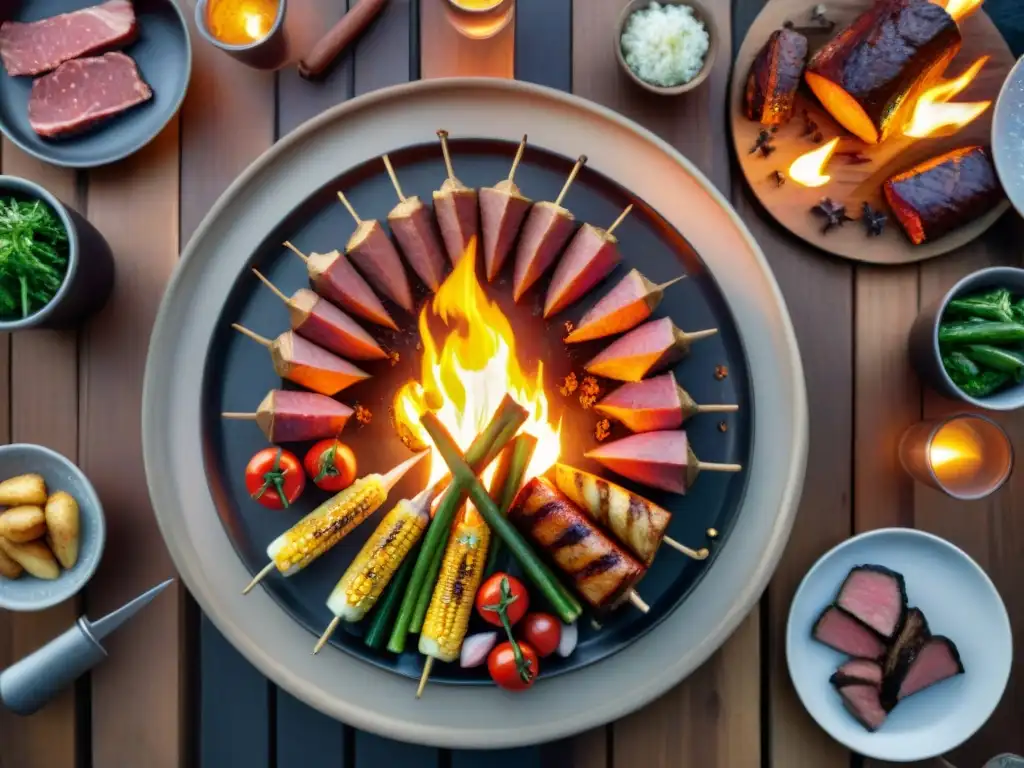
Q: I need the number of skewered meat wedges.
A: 14